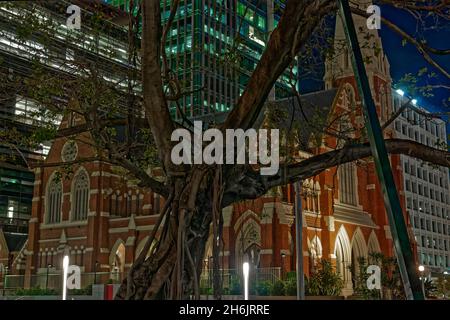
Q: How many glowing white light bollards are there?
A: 2